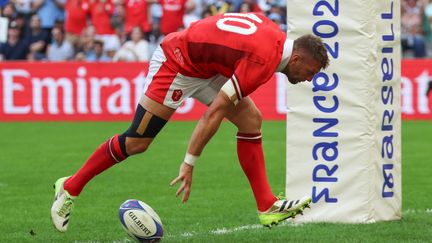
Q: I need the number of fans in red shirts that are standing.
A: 4